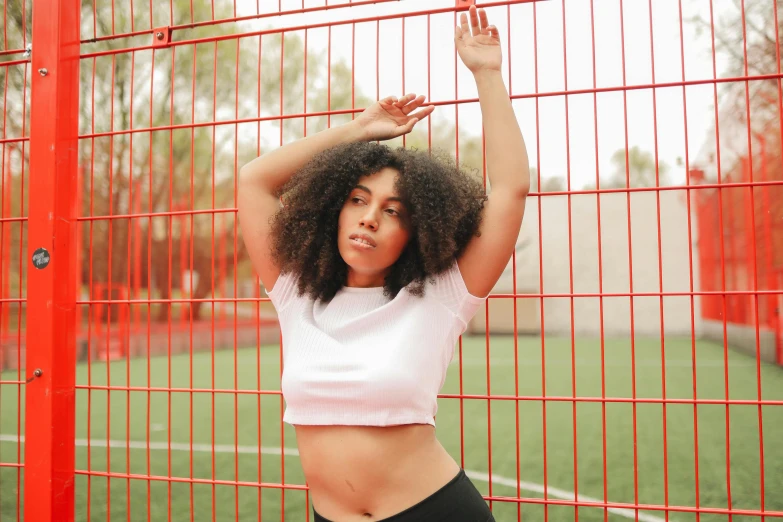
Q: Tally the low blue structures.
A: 0